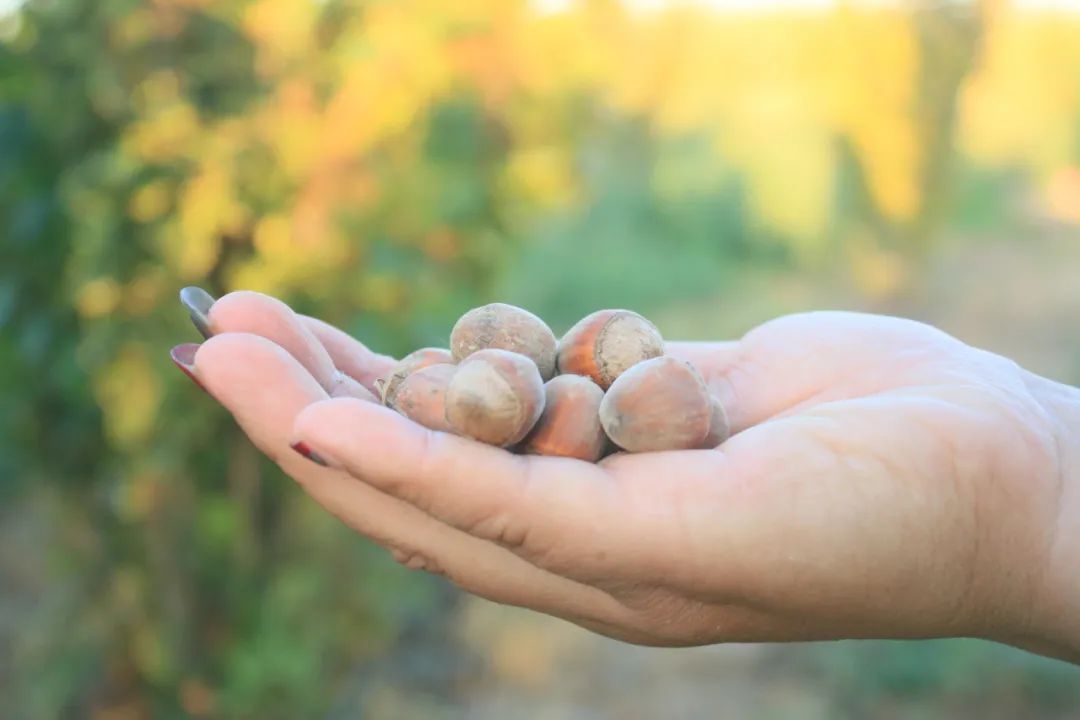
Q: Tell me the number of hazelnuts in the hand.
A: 8